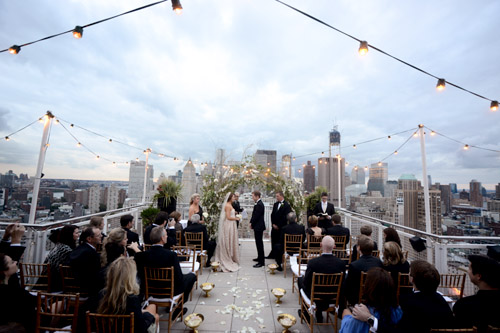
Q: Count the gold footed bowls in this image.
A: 6